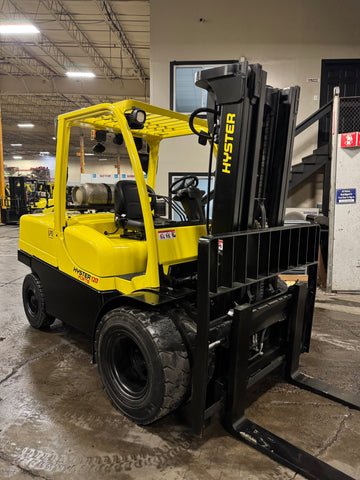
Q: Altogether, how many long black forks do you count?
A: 2